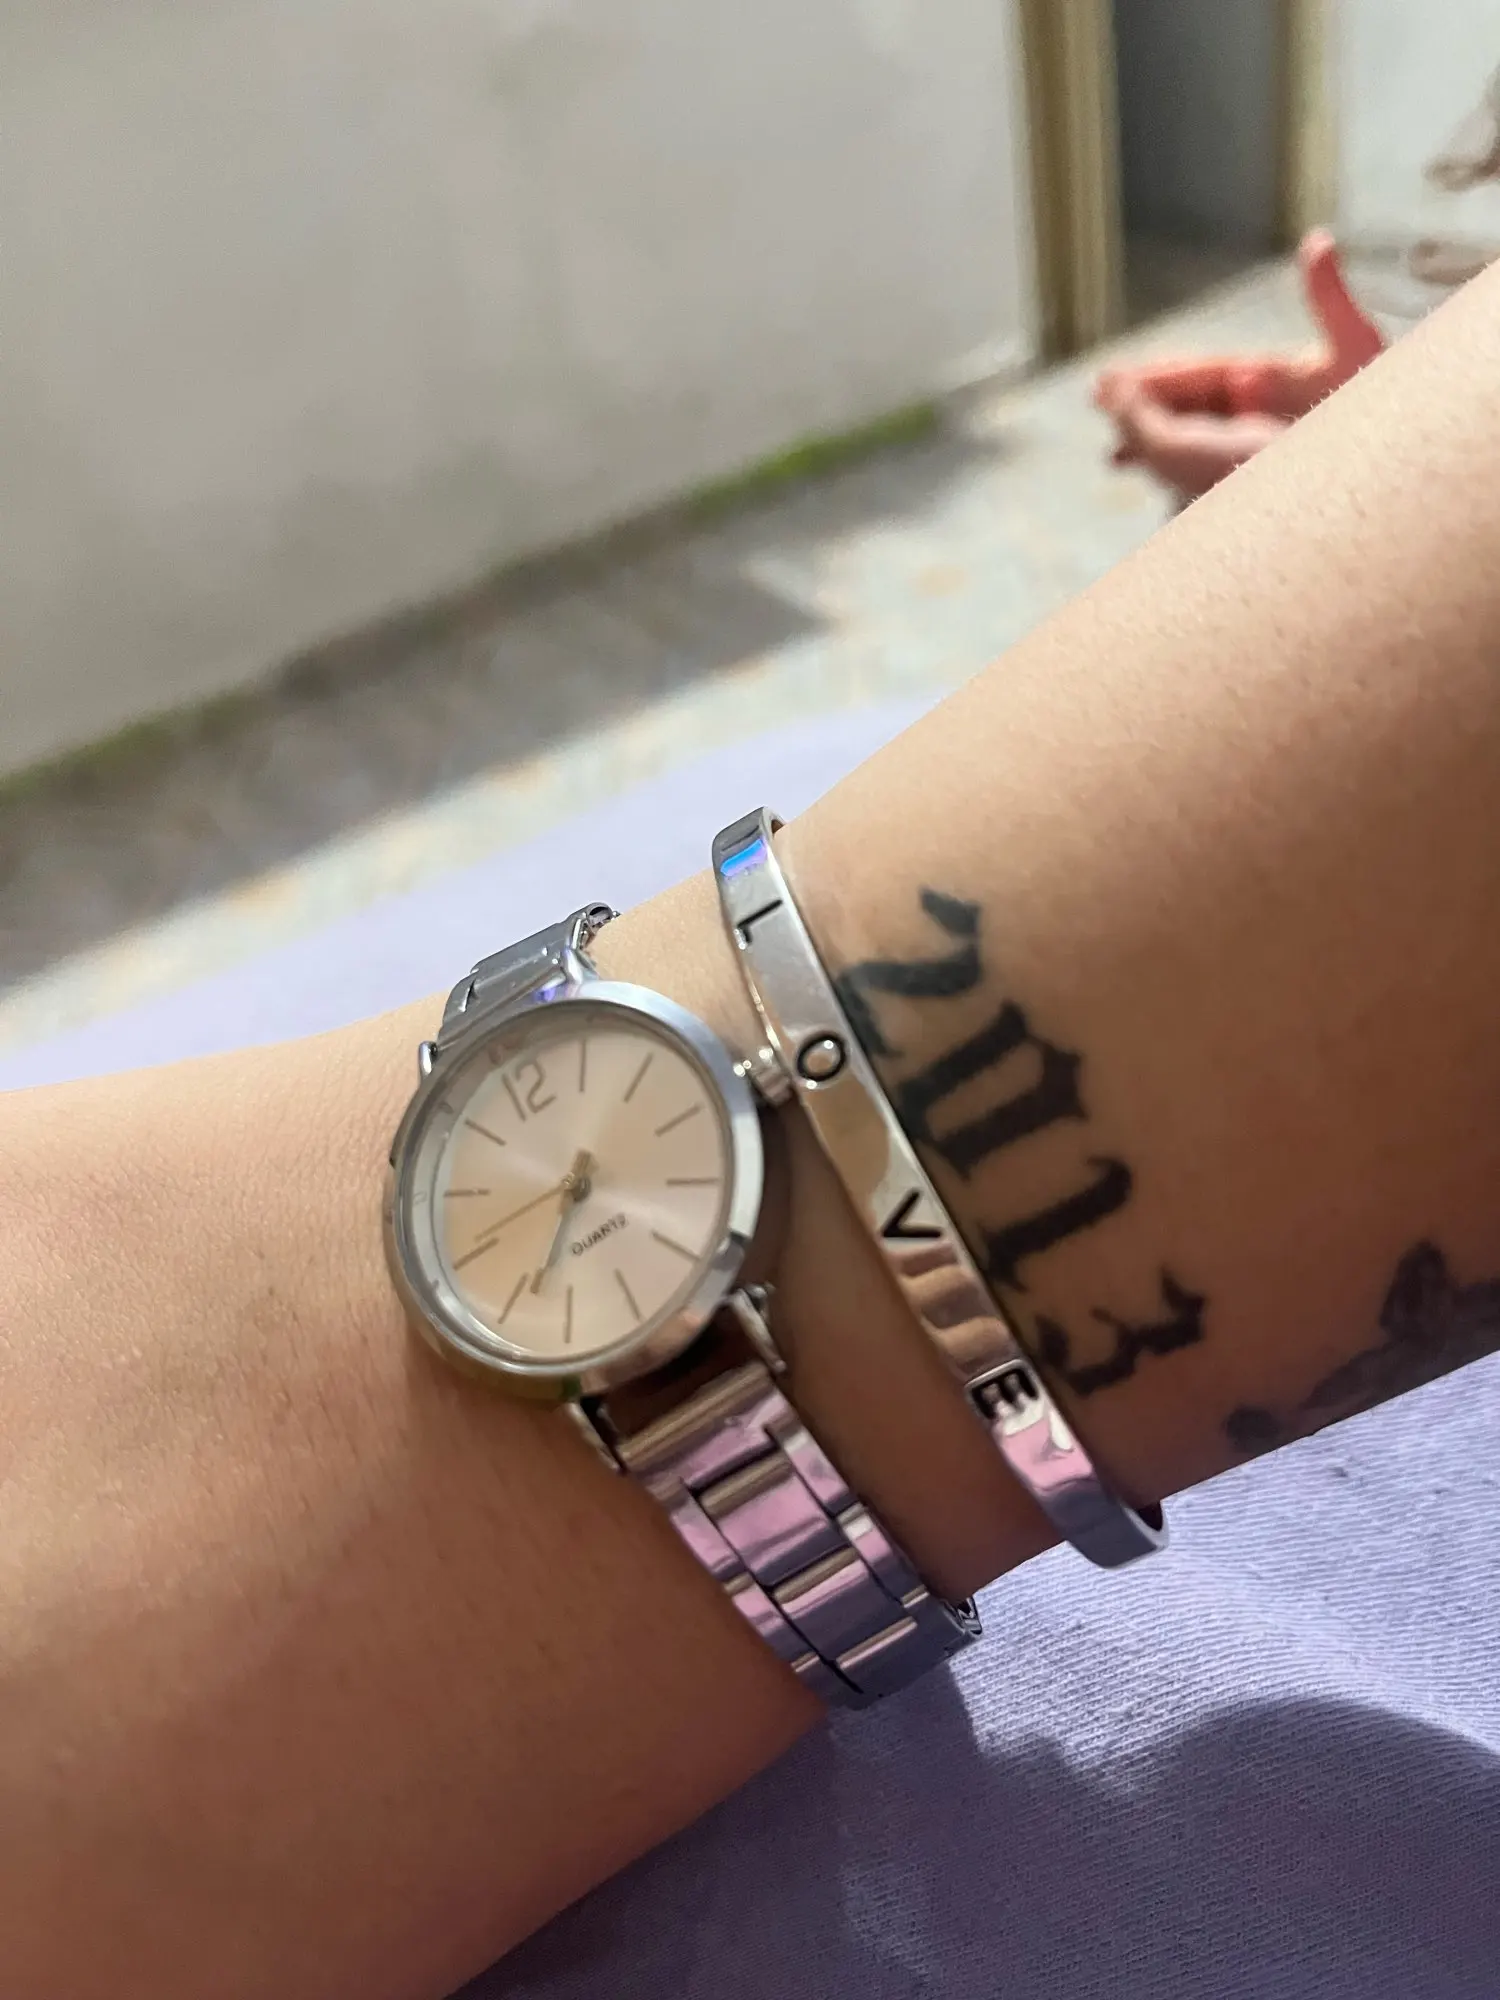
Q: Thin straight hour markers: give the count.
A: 11